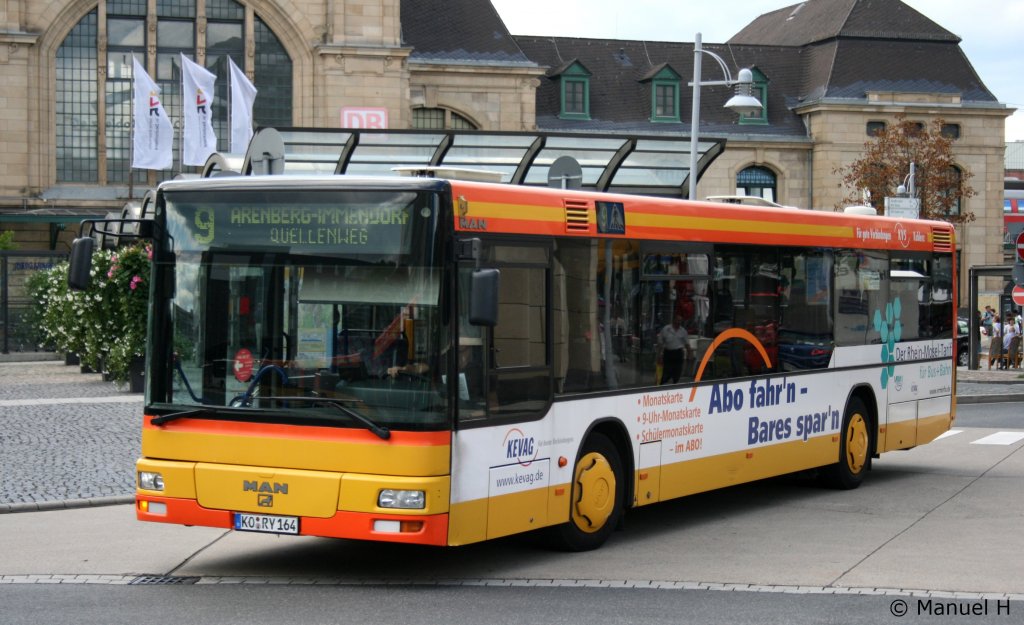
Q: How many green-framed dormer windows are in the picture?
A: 3